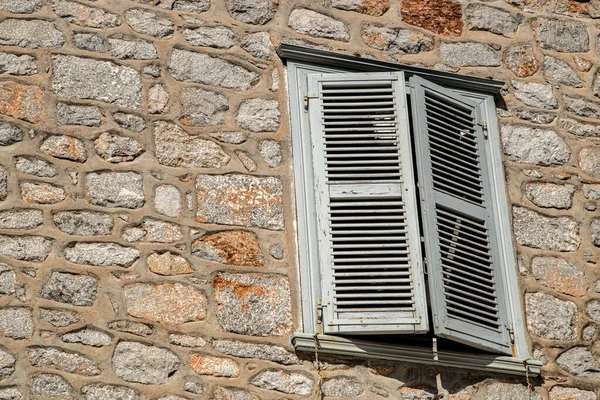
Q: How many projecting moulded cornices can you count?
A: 1